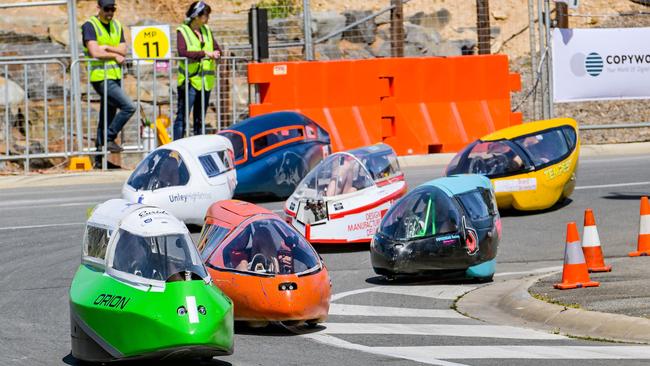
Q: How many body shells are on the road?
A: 7